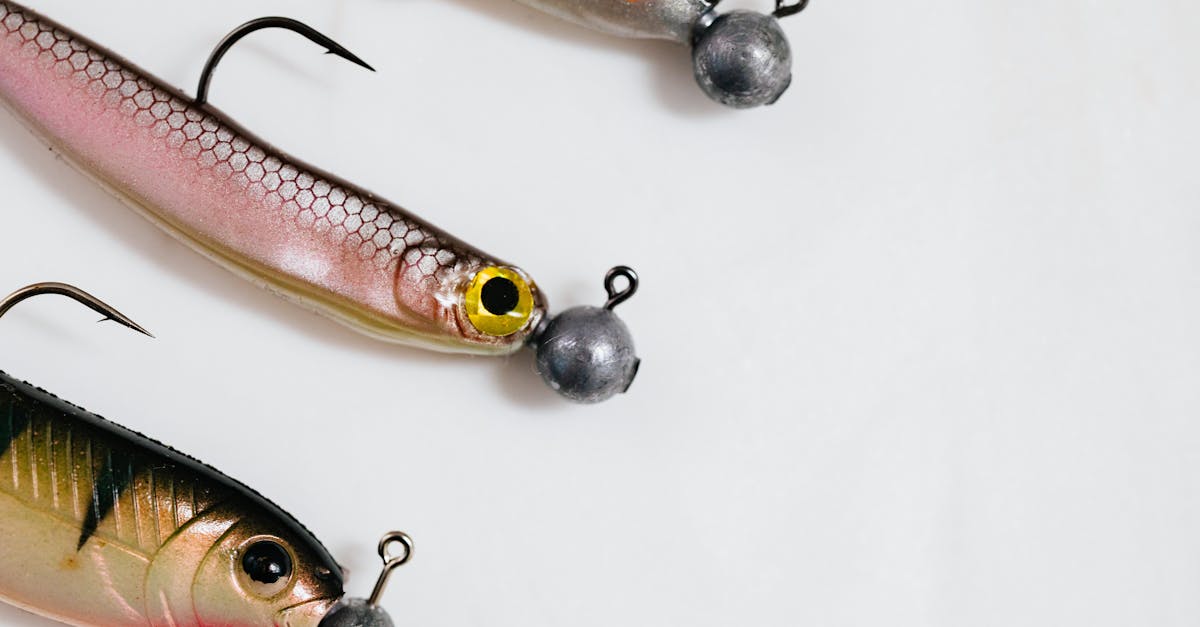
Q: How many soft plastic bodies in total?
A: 3